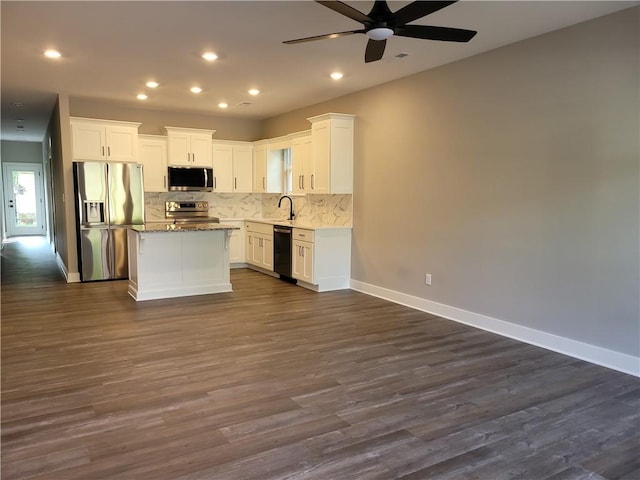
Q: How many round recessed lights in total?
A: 8